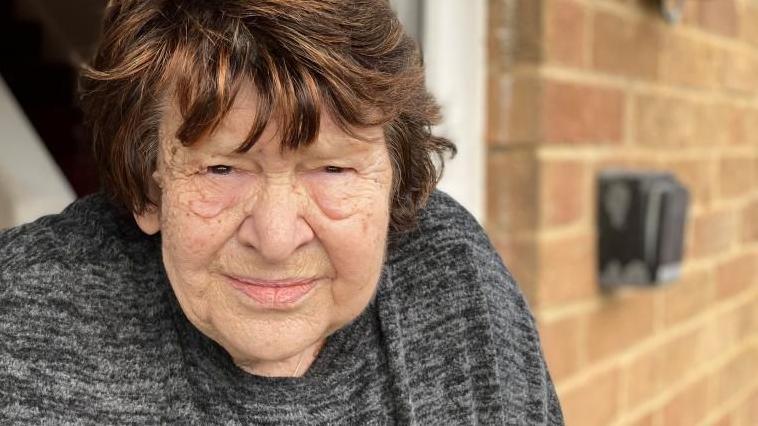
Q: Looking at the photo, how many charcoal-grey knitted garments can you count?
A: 1